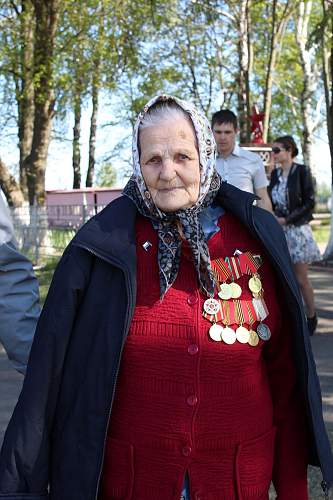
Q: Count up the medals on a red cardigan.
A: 9